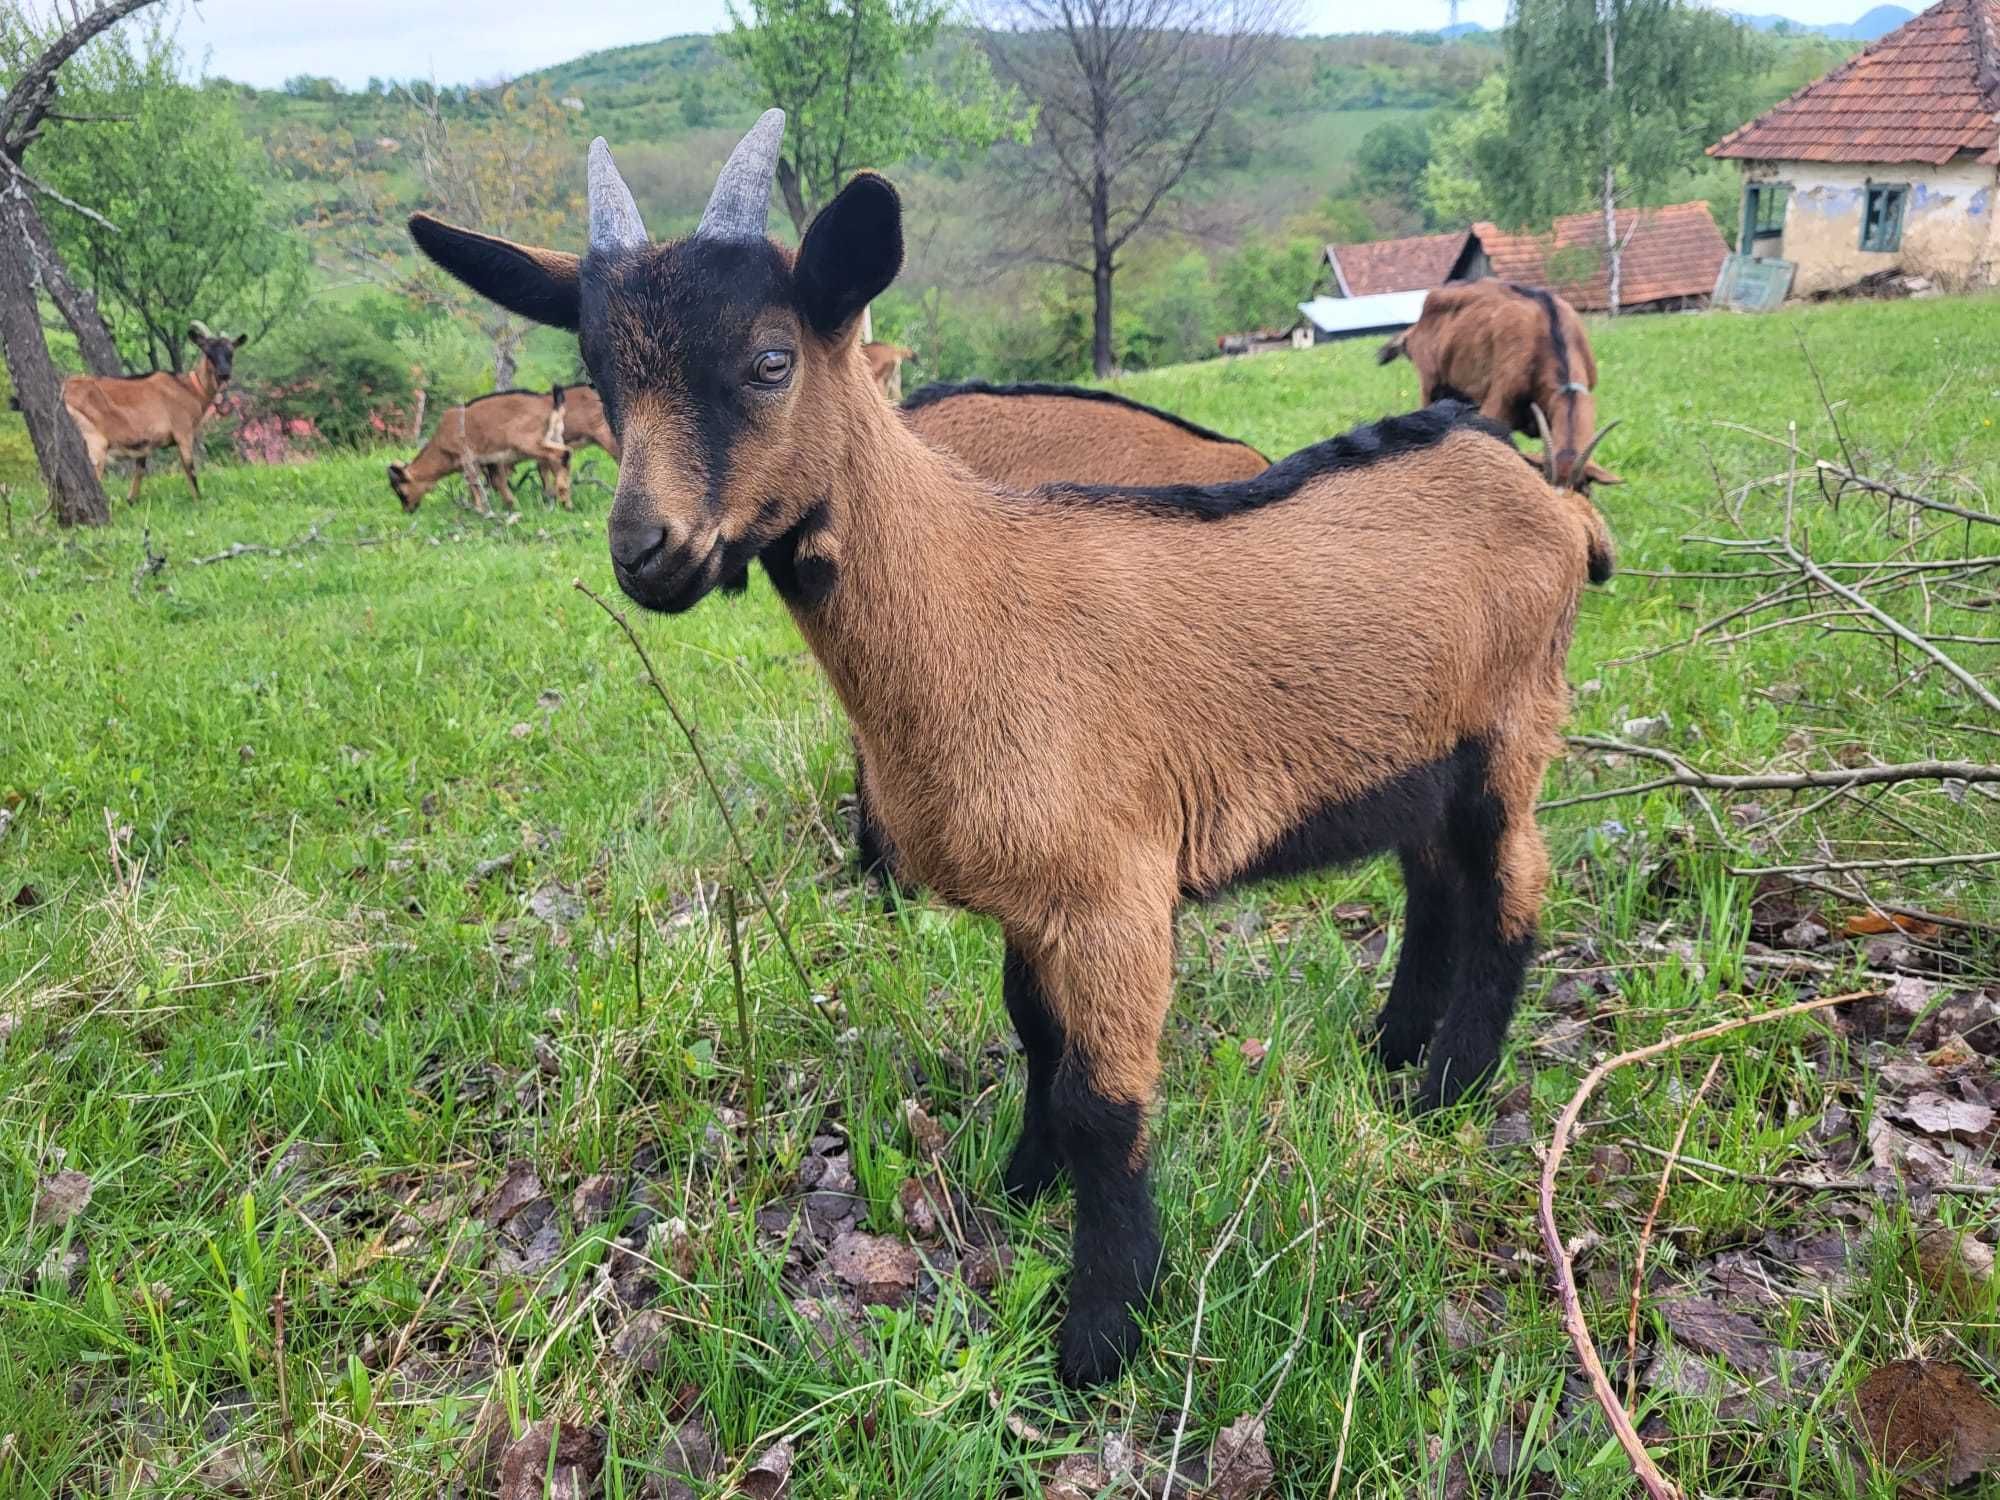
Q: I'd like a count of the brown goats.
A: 7